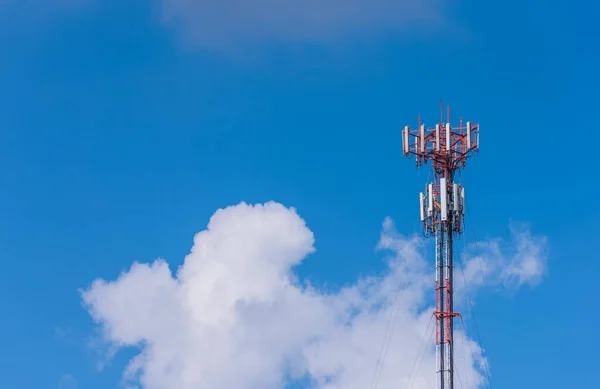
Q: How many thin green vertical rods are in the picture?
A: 0